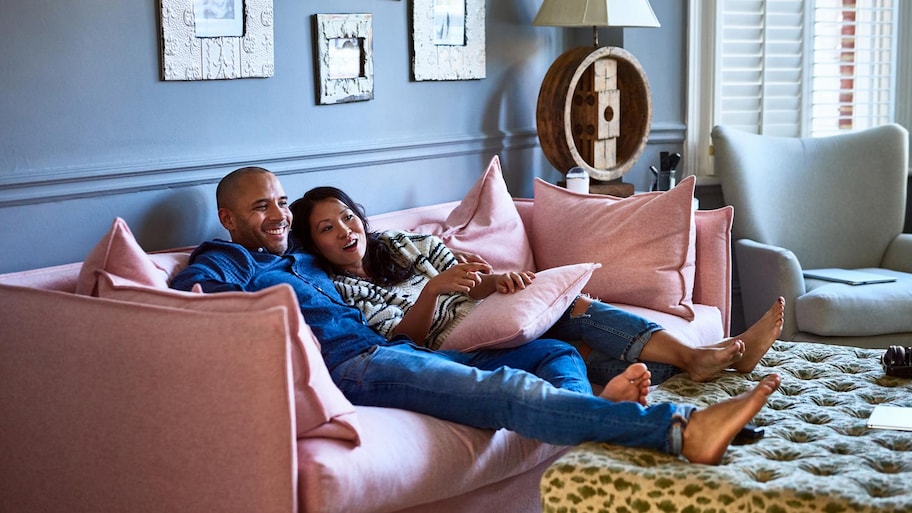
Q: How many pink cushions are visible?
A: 5